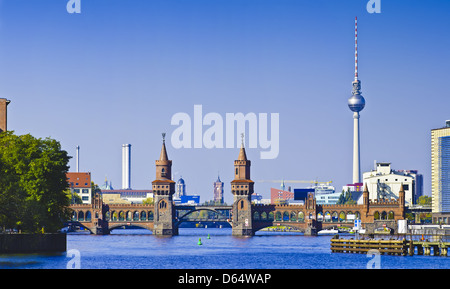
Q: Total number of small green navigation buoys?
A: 2